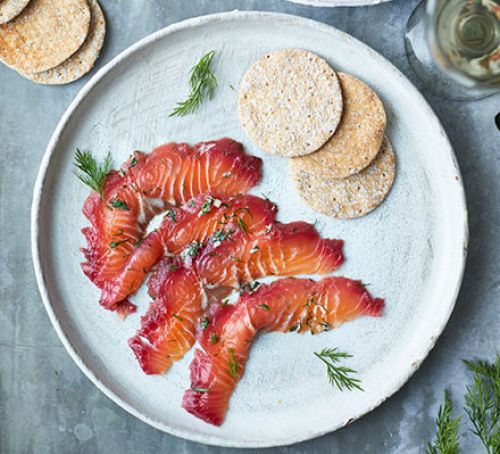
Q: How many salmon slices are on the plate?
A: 4